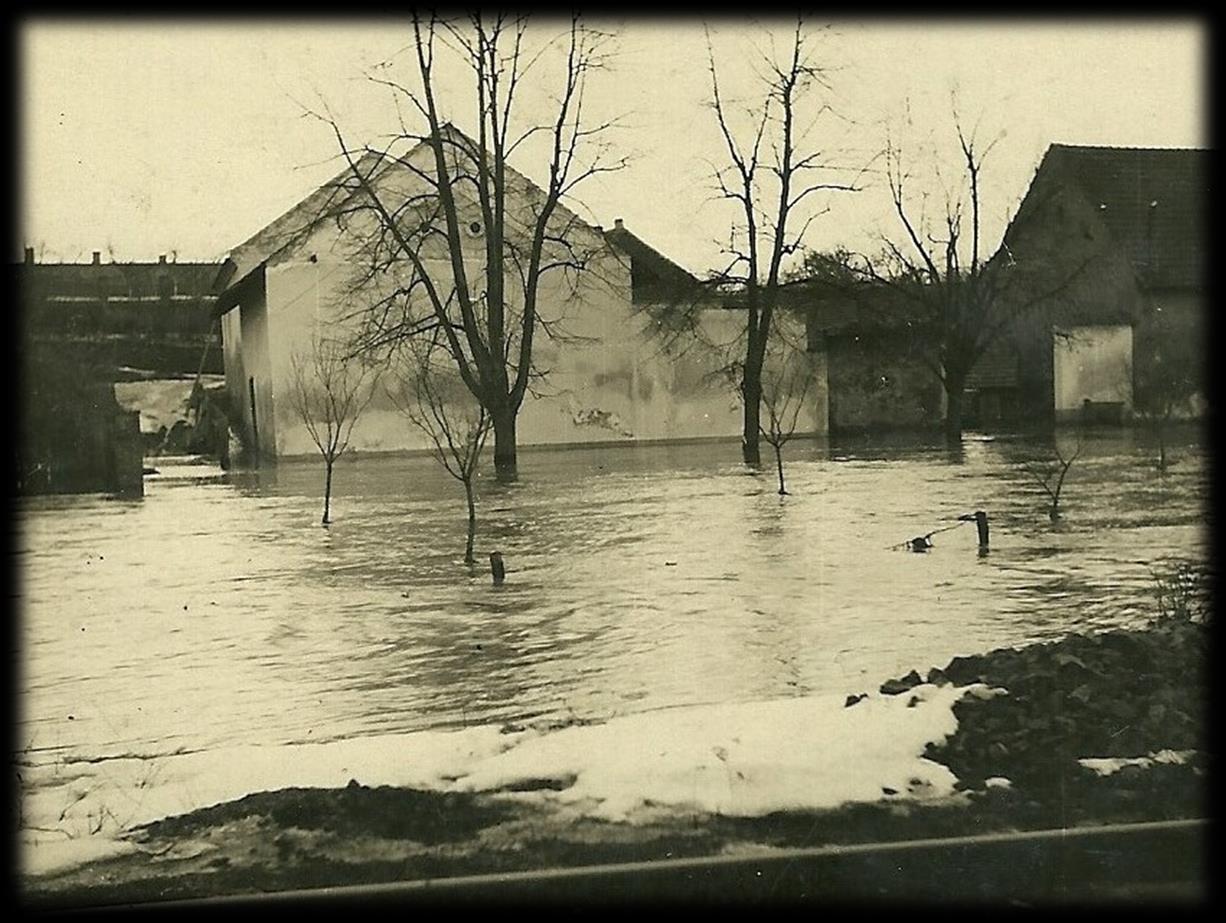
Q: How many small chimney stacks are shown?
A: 4